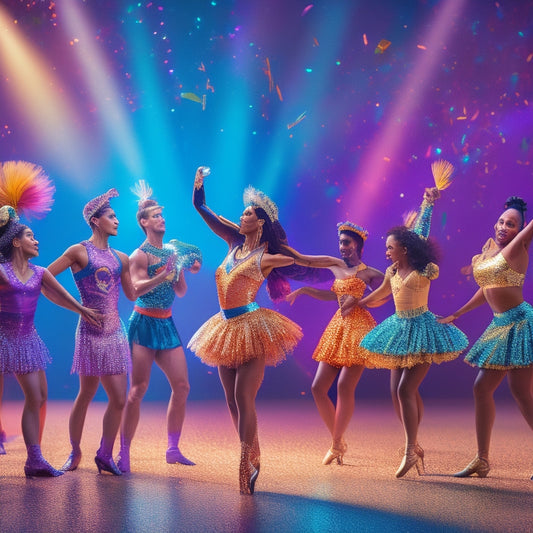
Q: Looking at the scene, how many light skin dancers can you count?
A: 1